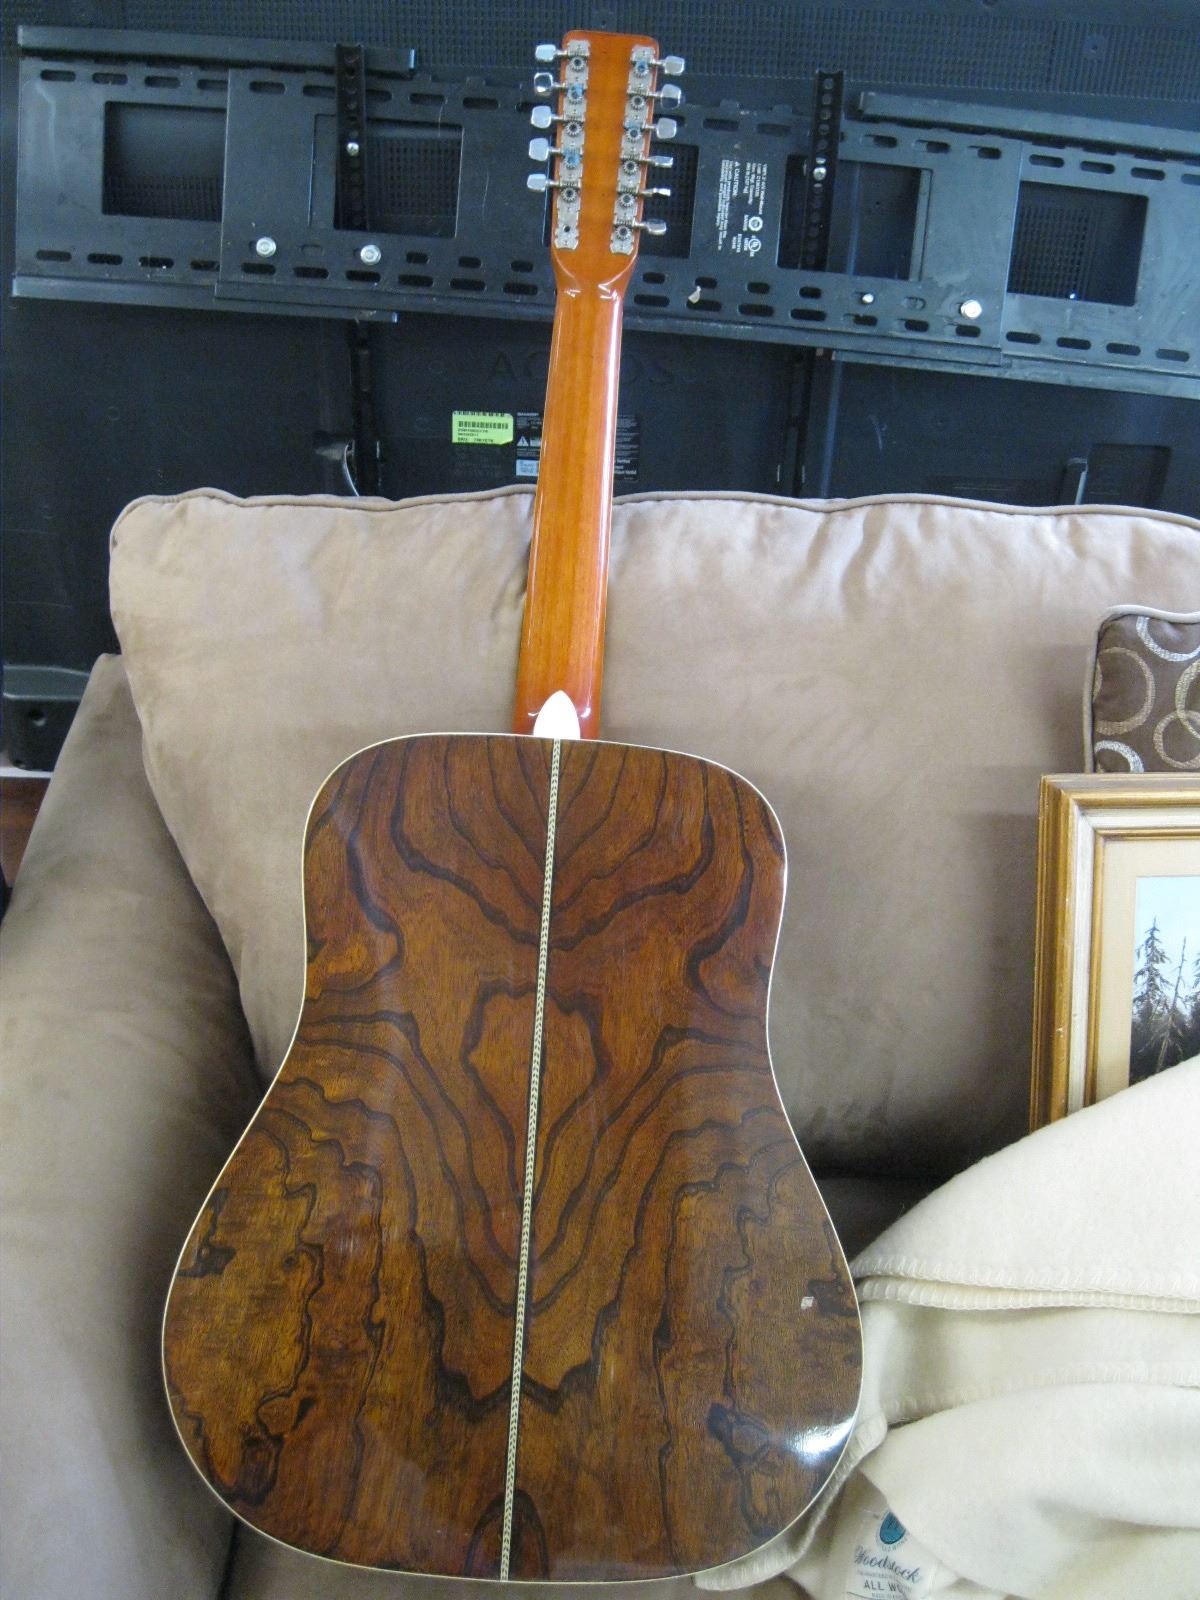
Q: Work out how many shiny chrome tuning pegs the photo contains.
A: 11